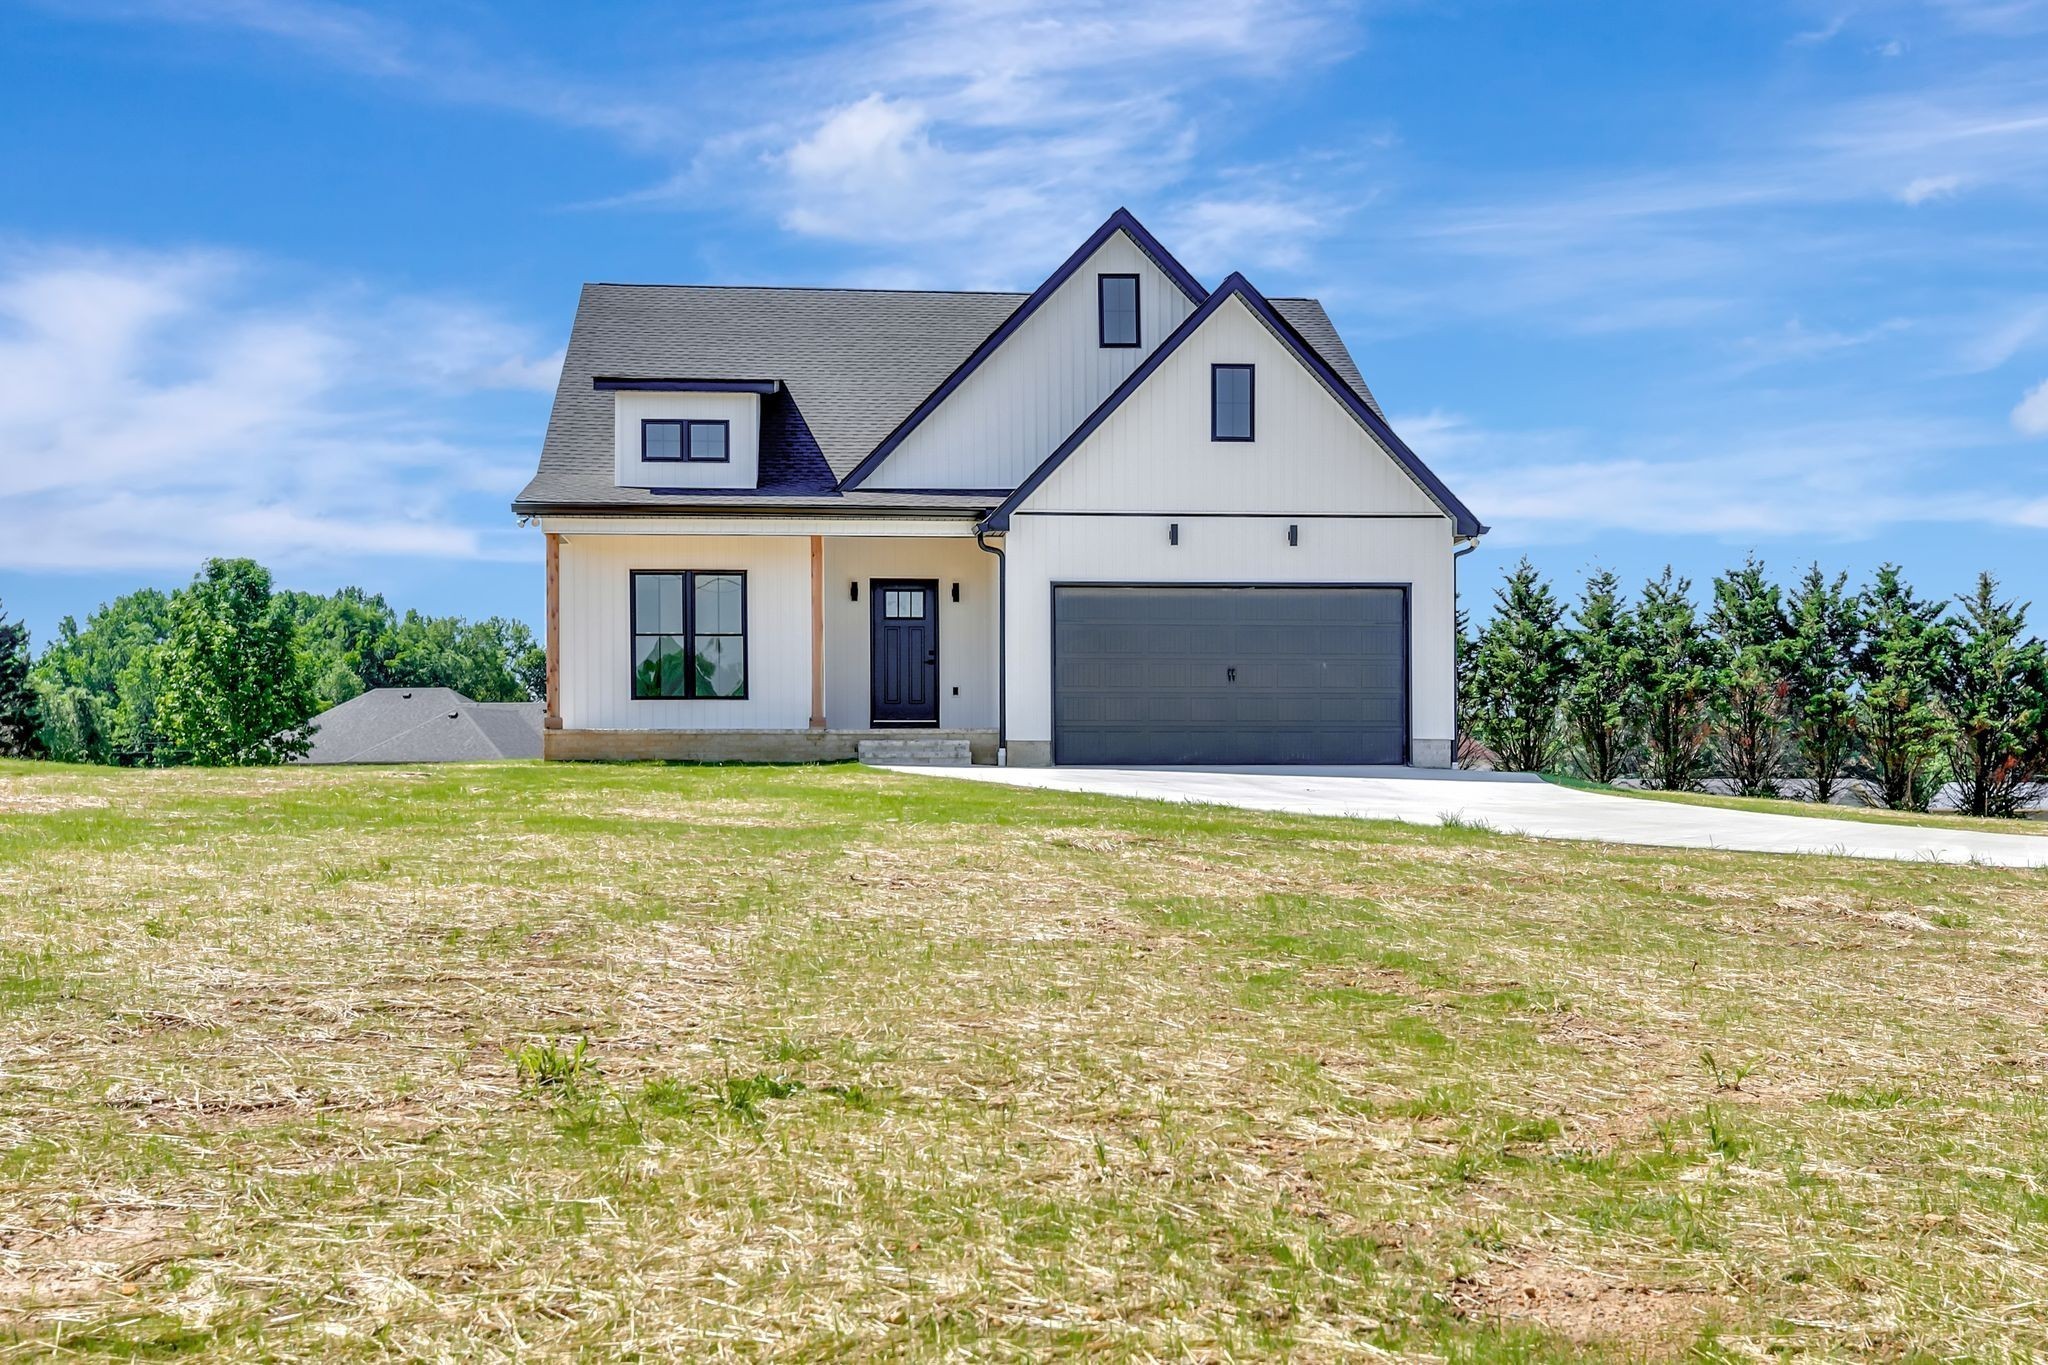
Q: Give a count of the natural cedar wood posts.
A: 2